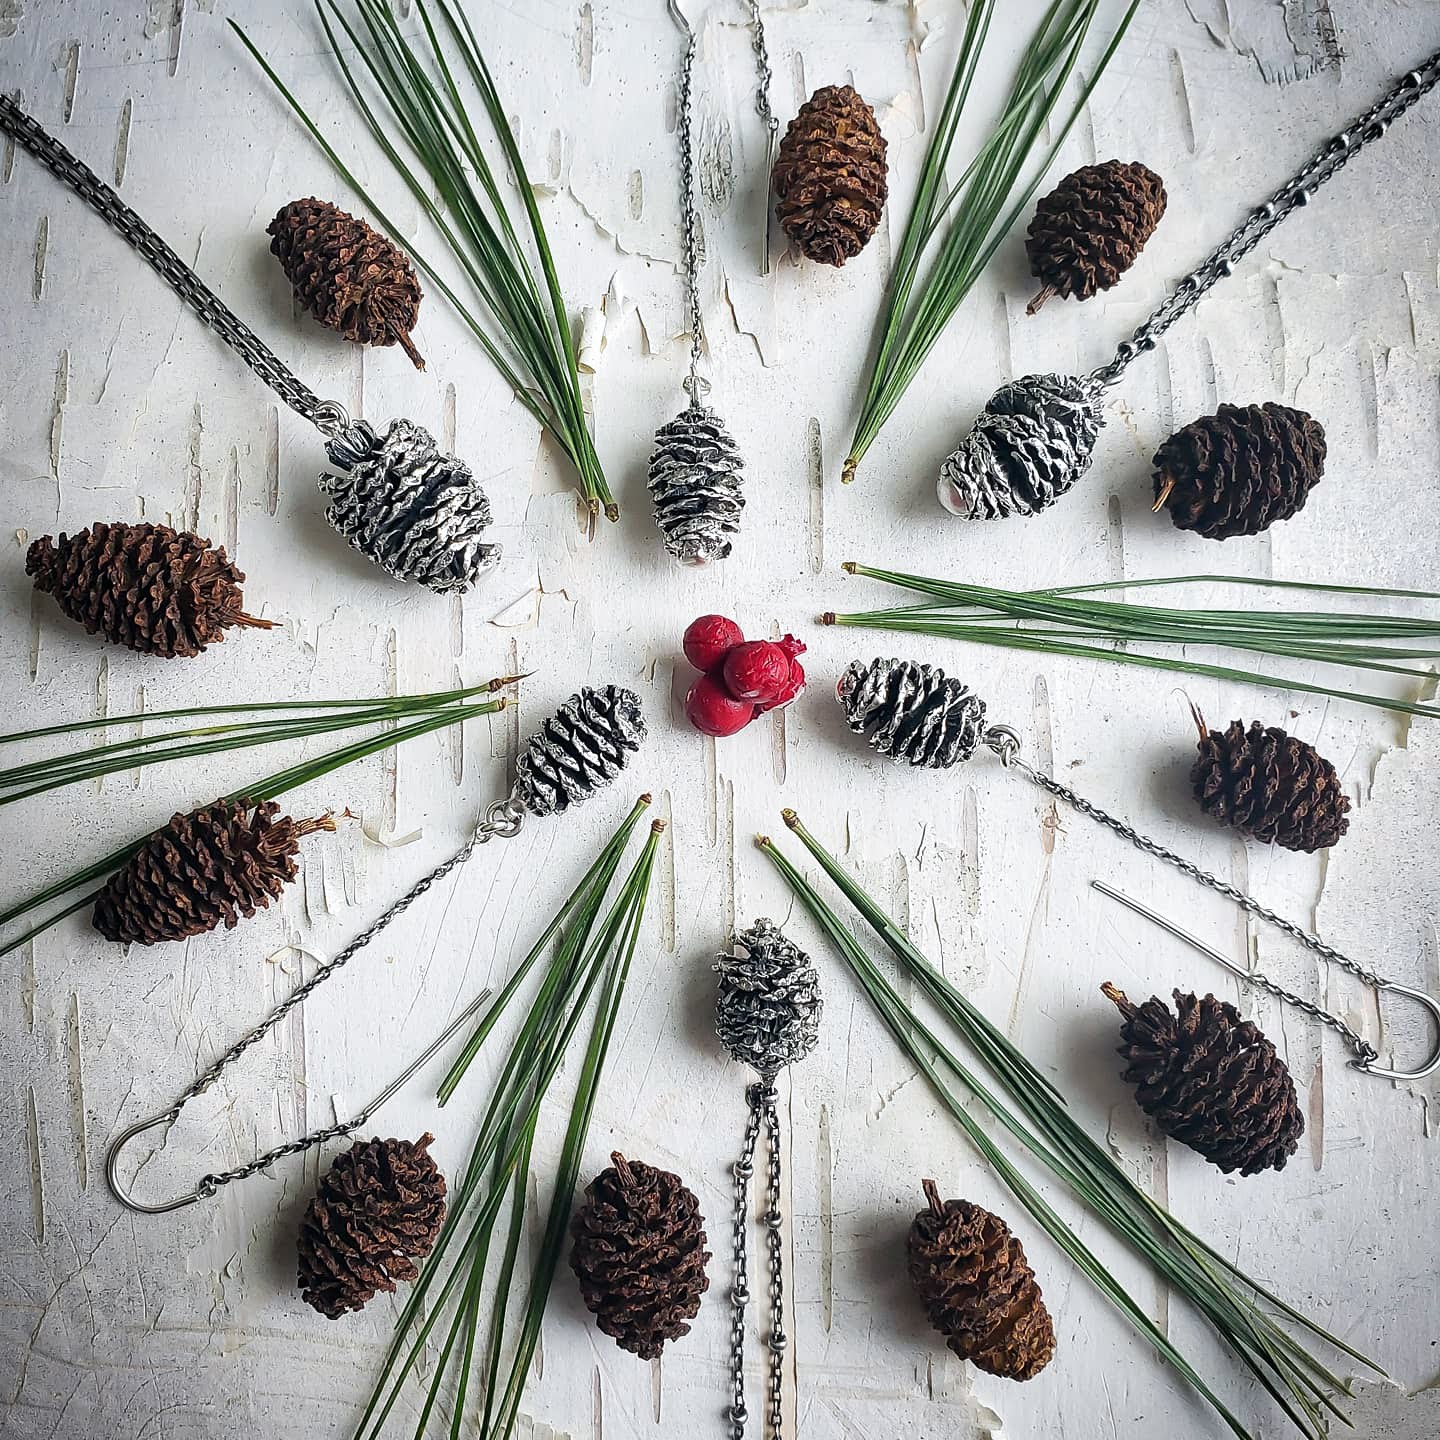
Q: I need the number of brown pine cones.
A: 11